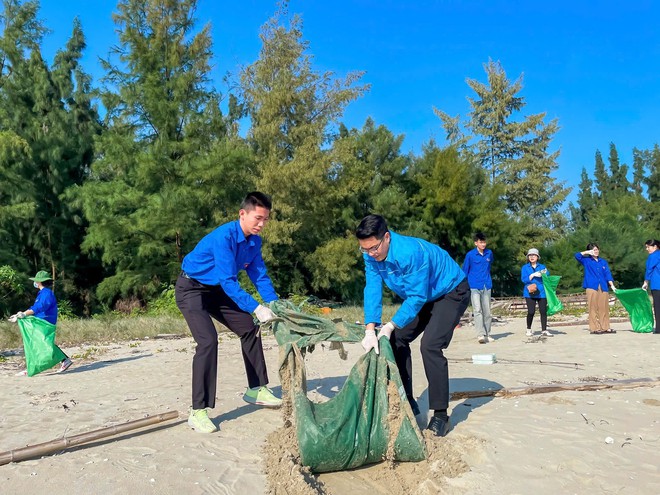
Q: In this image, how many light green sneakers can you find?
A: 2